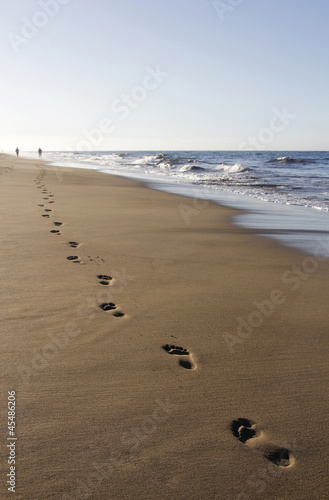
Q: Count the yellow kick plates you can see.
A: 0